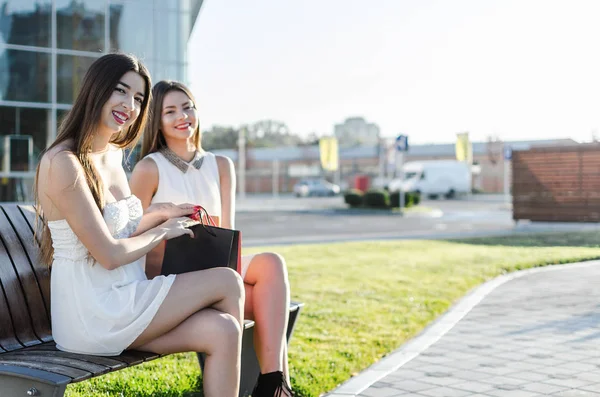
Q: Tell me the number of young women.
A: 2